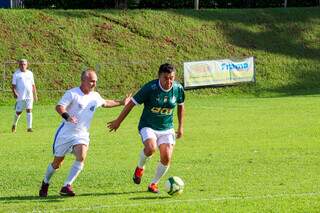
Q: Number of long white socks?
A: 6